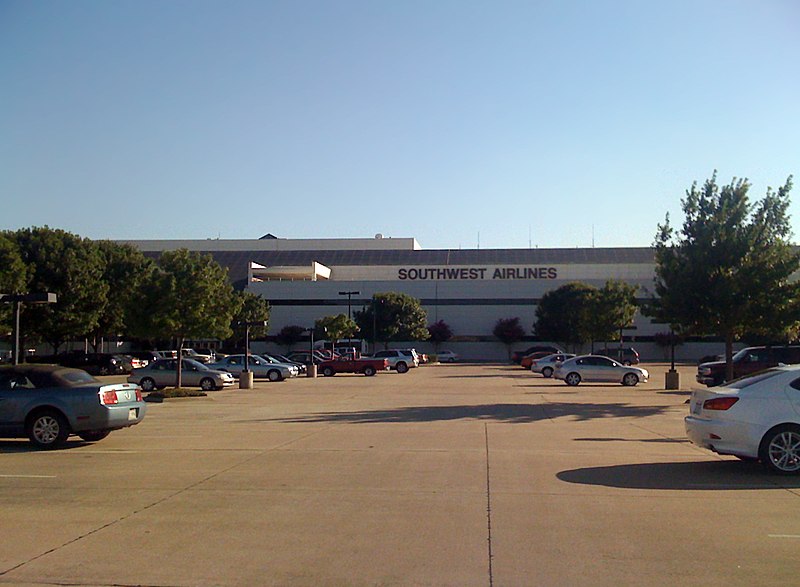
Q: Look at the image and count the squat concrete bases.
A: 3